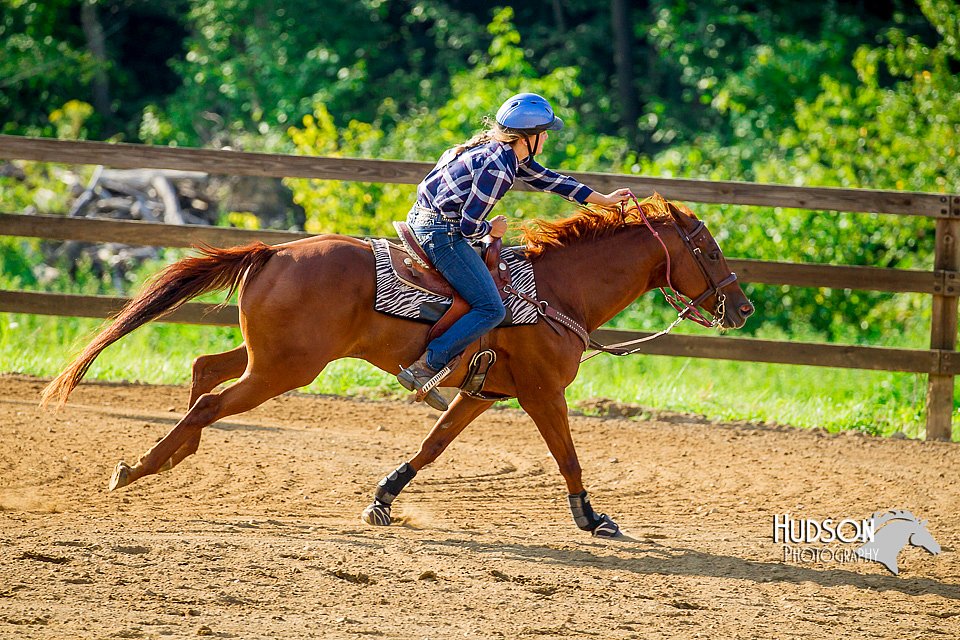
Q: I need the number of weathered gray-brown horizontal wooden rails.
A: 3